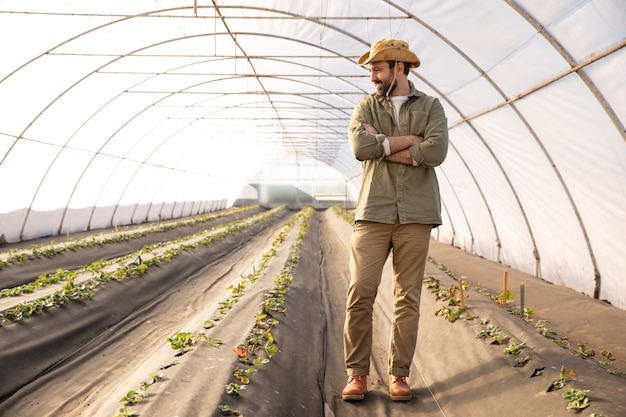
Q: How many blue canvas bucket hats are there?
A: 0